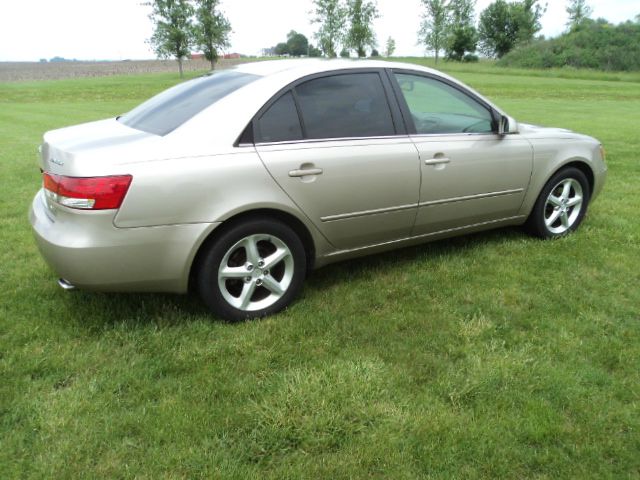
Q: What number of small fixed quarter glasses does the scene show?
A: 1